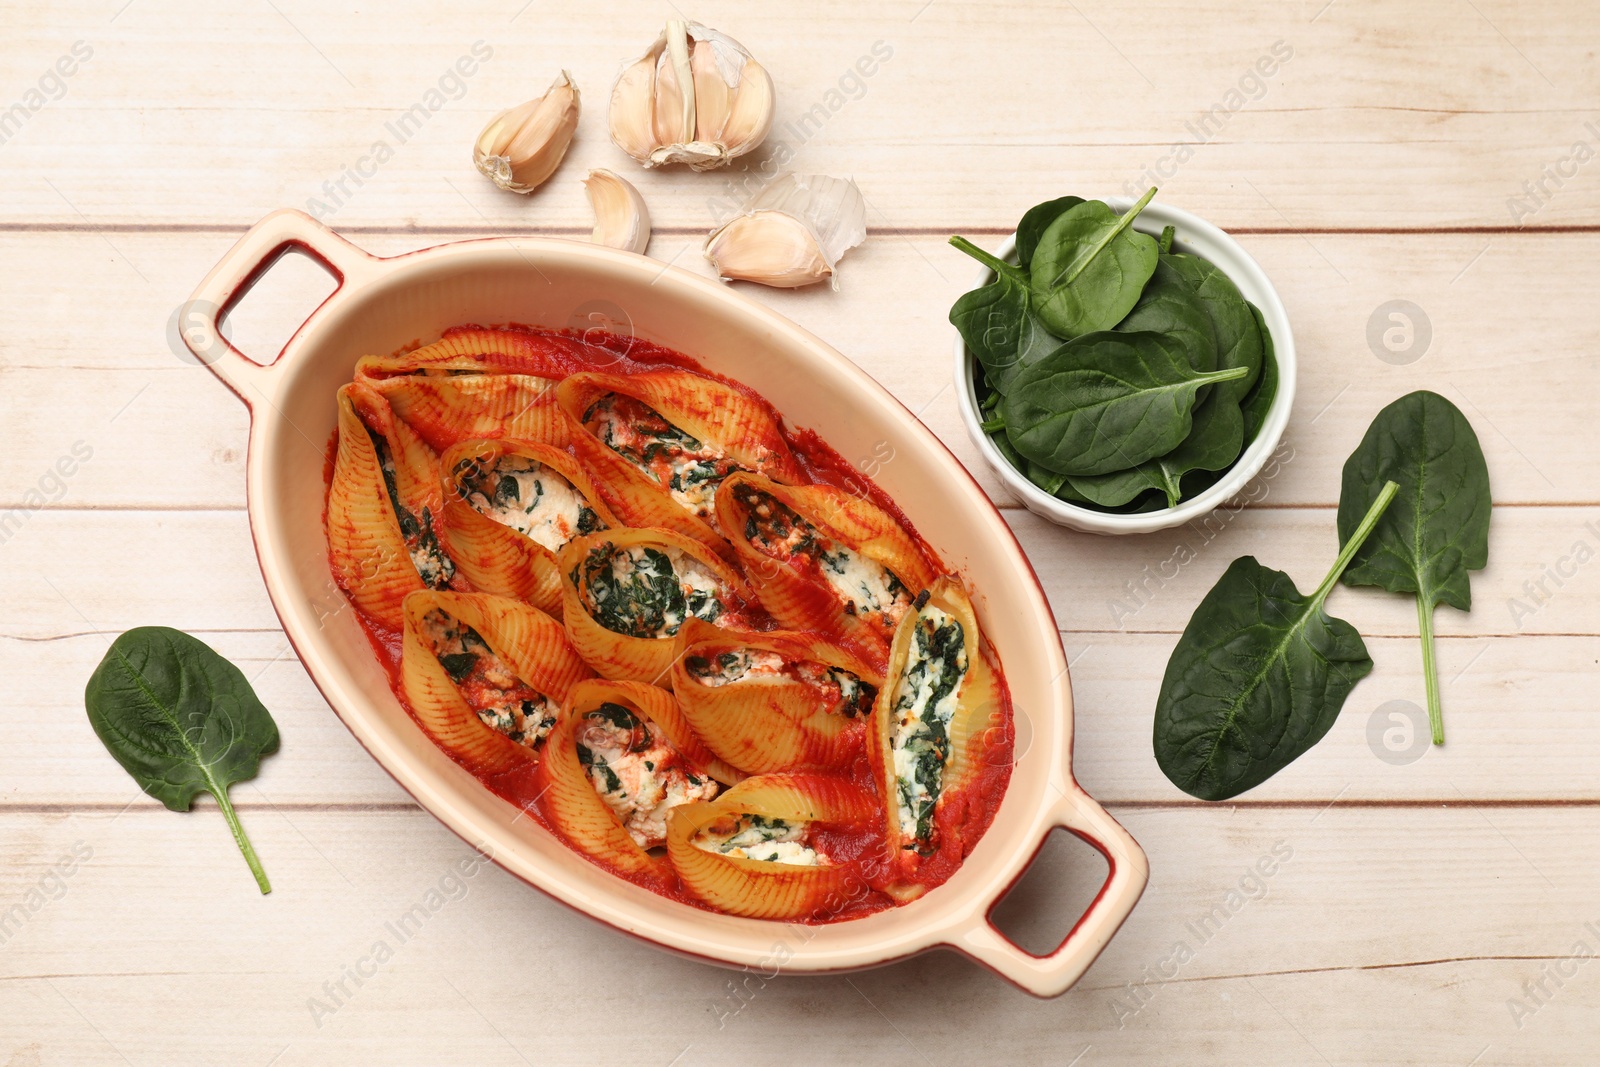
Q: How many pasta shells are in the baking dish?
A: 11